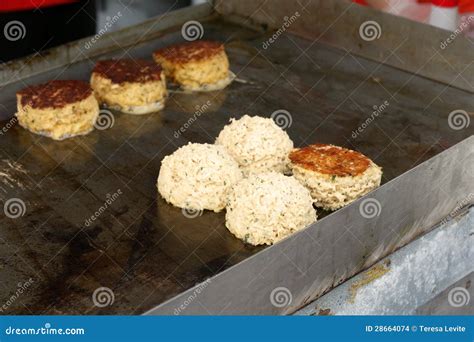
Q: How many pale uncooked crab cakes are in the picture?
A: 3